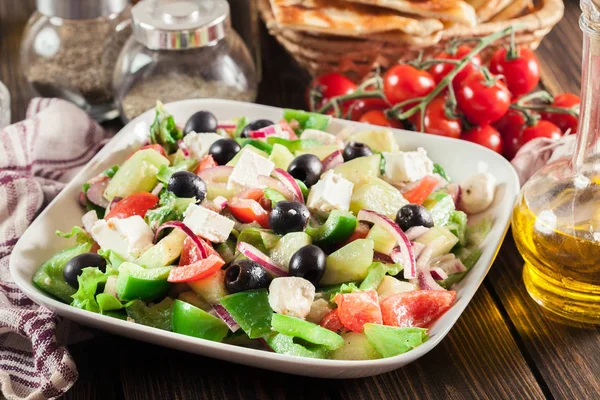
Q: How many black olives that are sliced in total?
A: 0